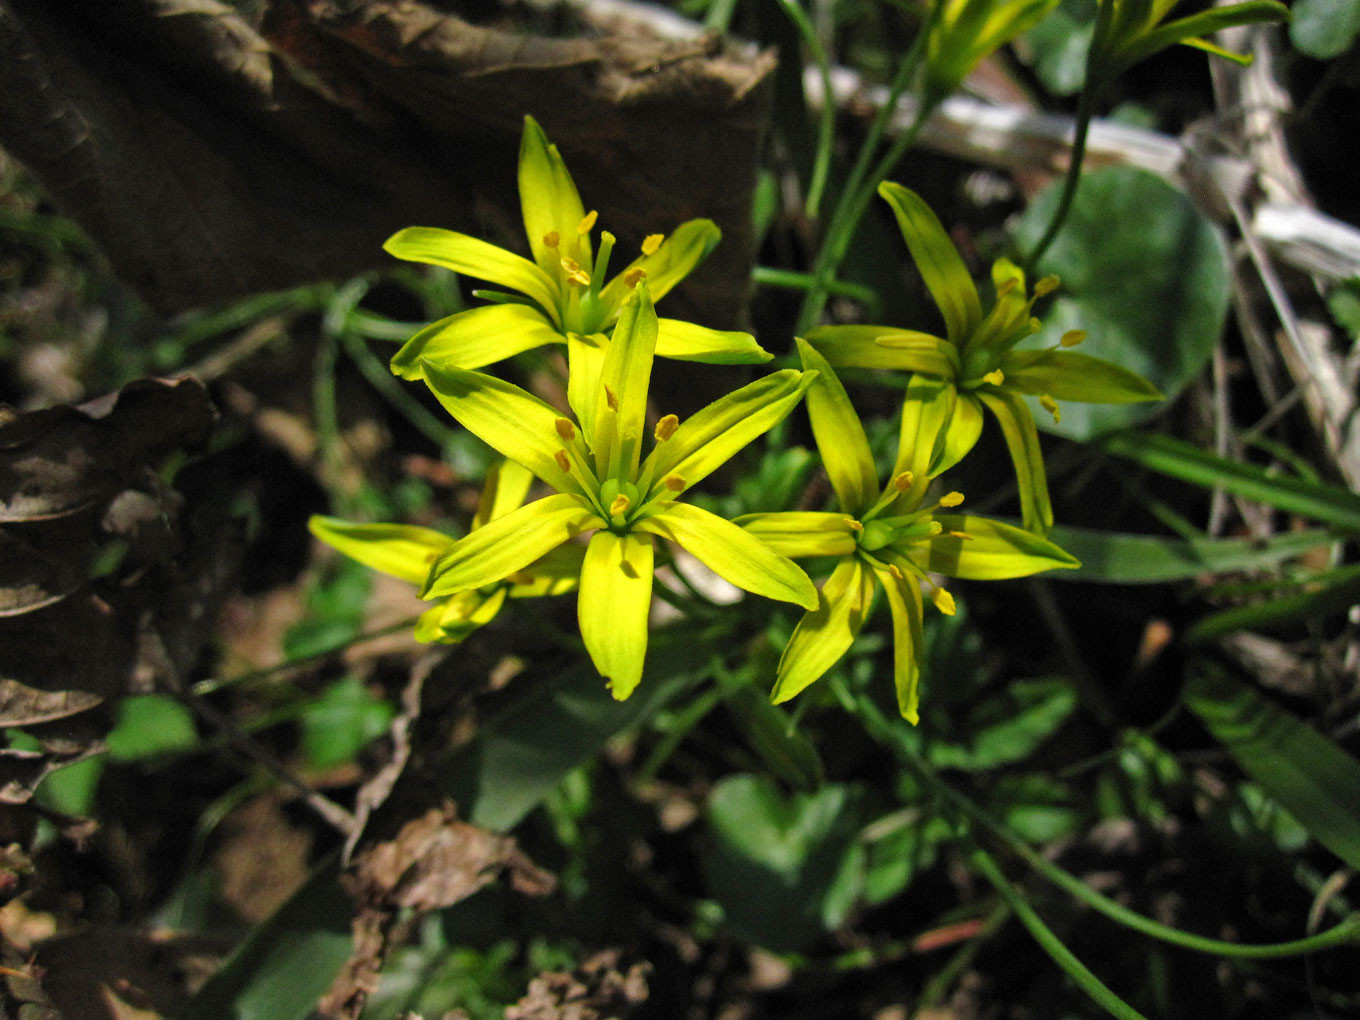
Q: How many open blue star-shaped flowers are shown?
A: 0